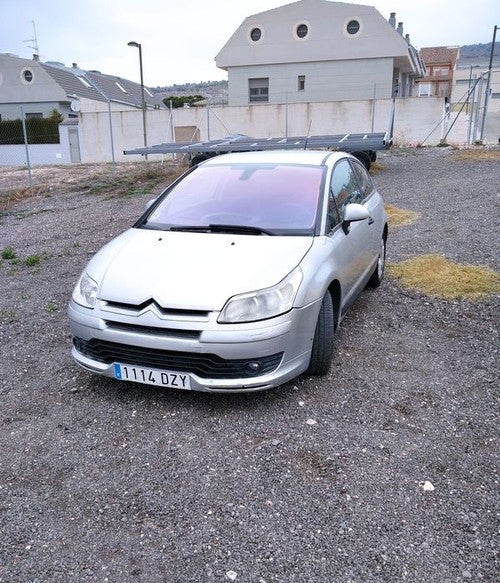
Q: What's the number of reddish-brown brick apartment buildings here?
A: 1